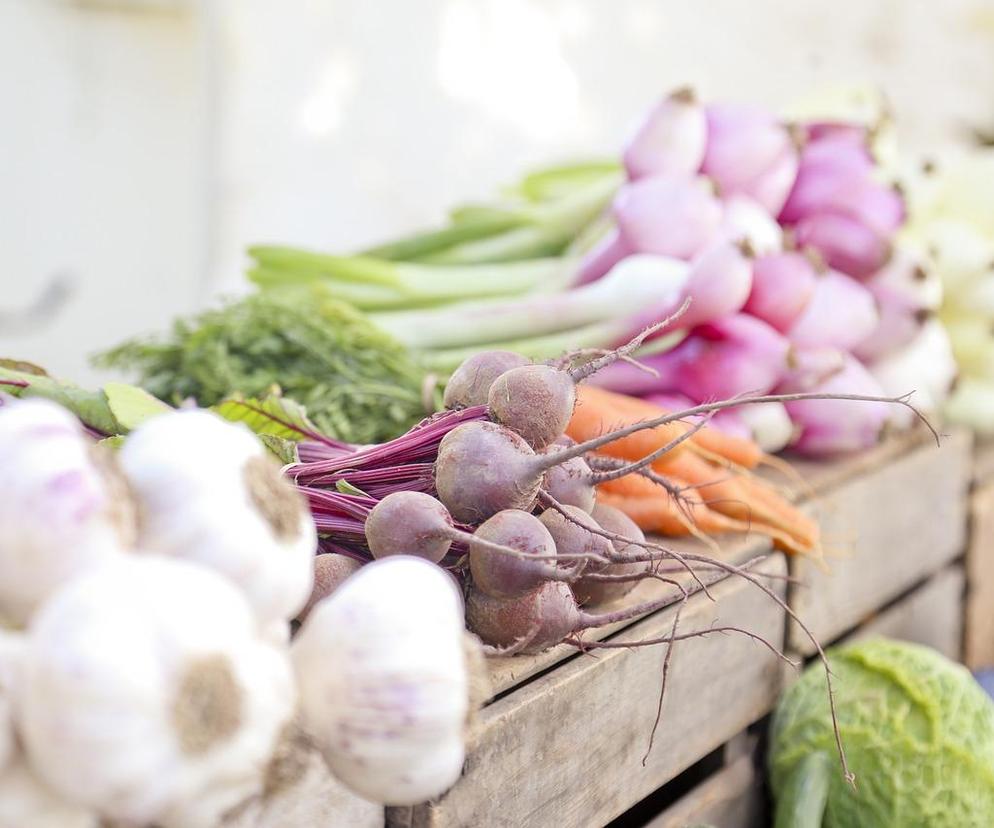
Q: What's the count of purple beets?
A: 10